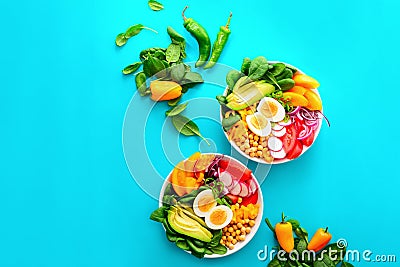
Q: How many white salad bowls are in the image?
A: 2